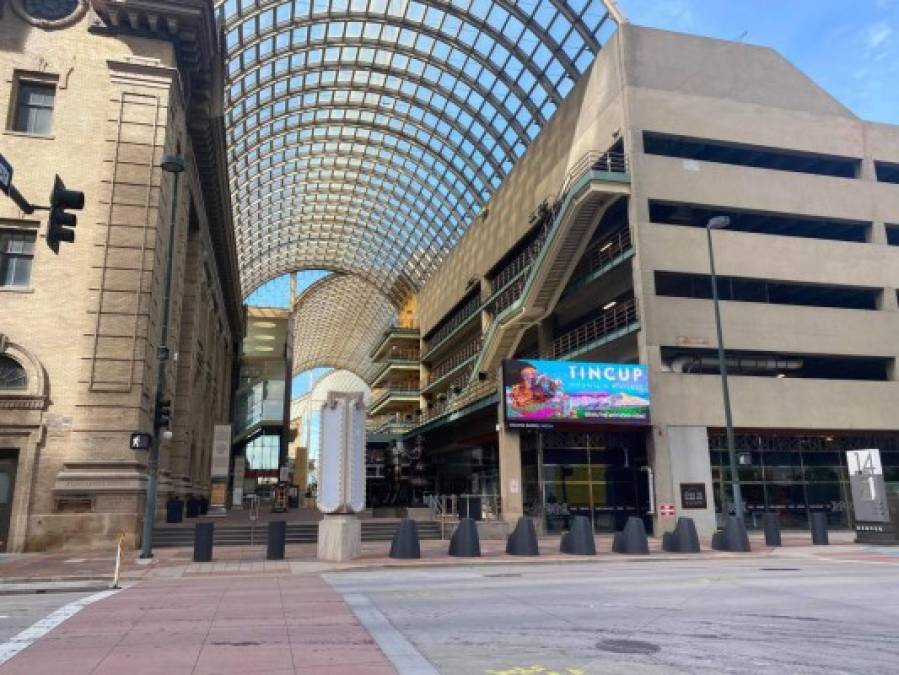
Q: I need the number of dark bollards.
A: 11